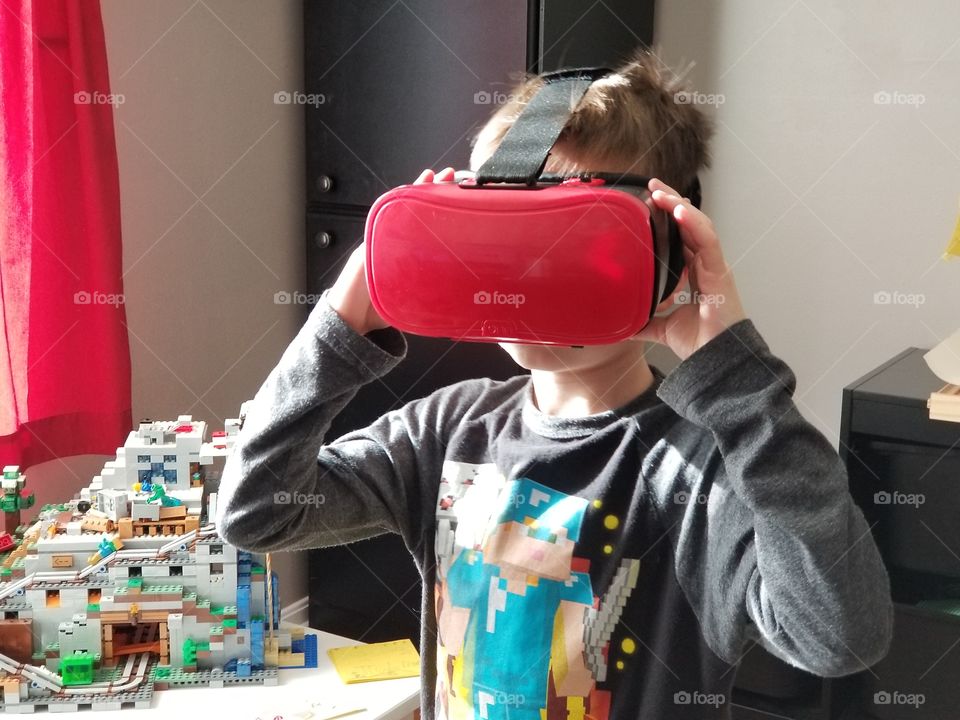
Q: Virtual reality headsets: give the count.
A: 1